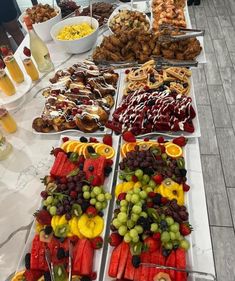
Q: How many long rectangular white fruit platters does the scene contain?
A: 2